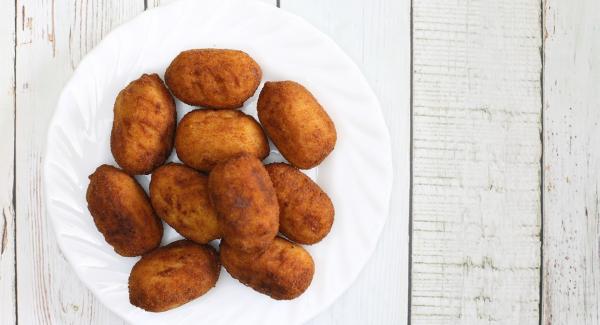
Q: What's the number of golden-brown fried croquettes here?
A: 10